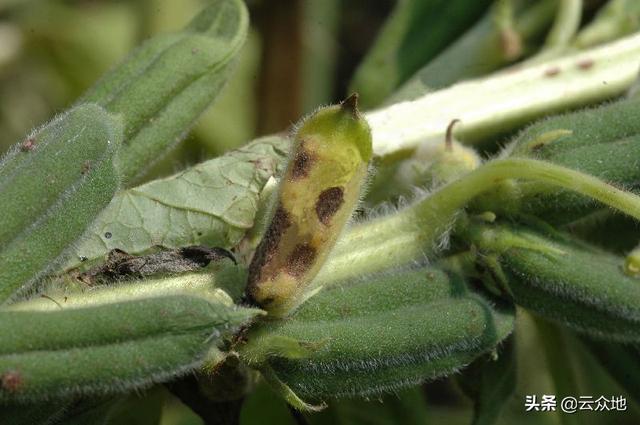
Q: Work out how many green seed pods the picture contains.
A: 6